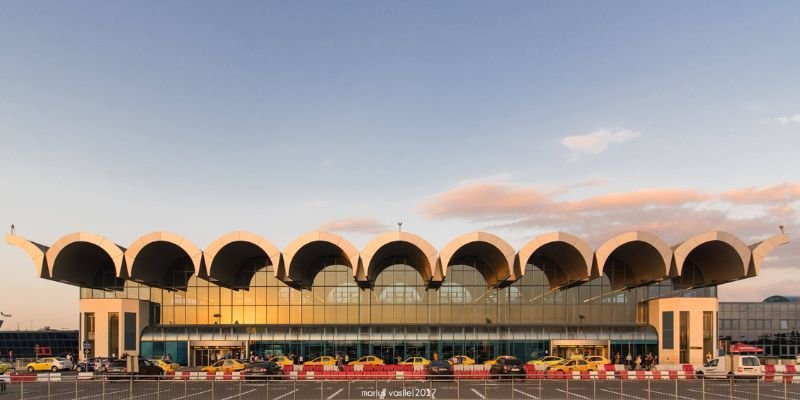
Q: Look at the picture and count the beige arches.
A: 9